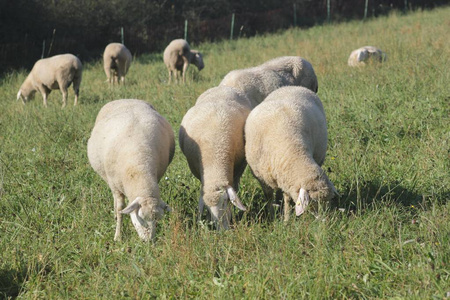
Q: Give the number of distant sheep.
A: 4